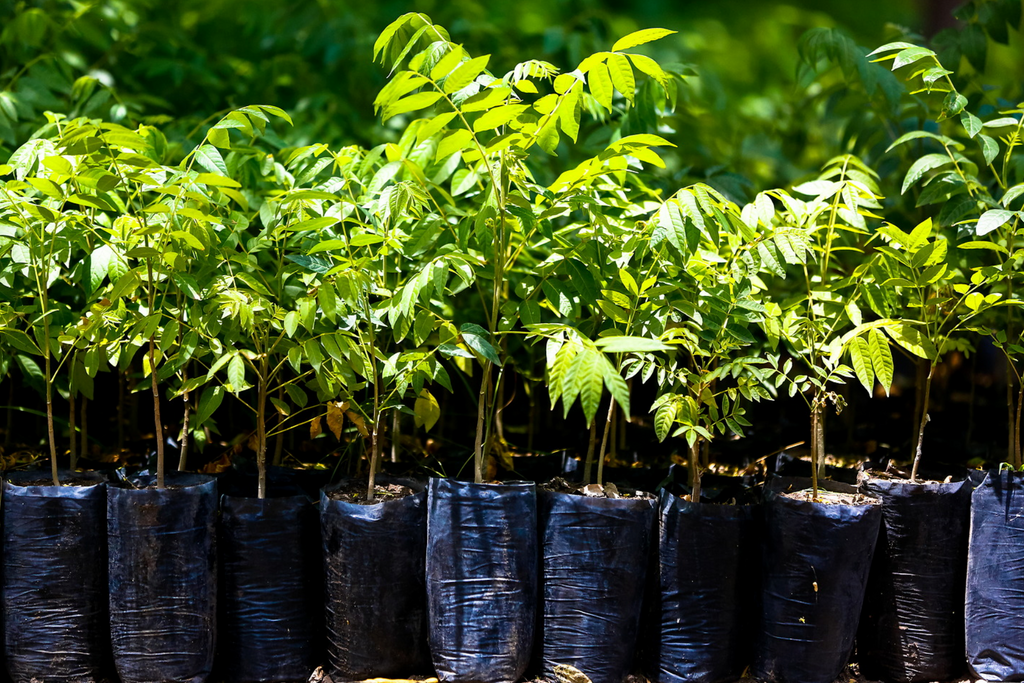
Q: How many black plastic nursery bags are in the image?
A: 10